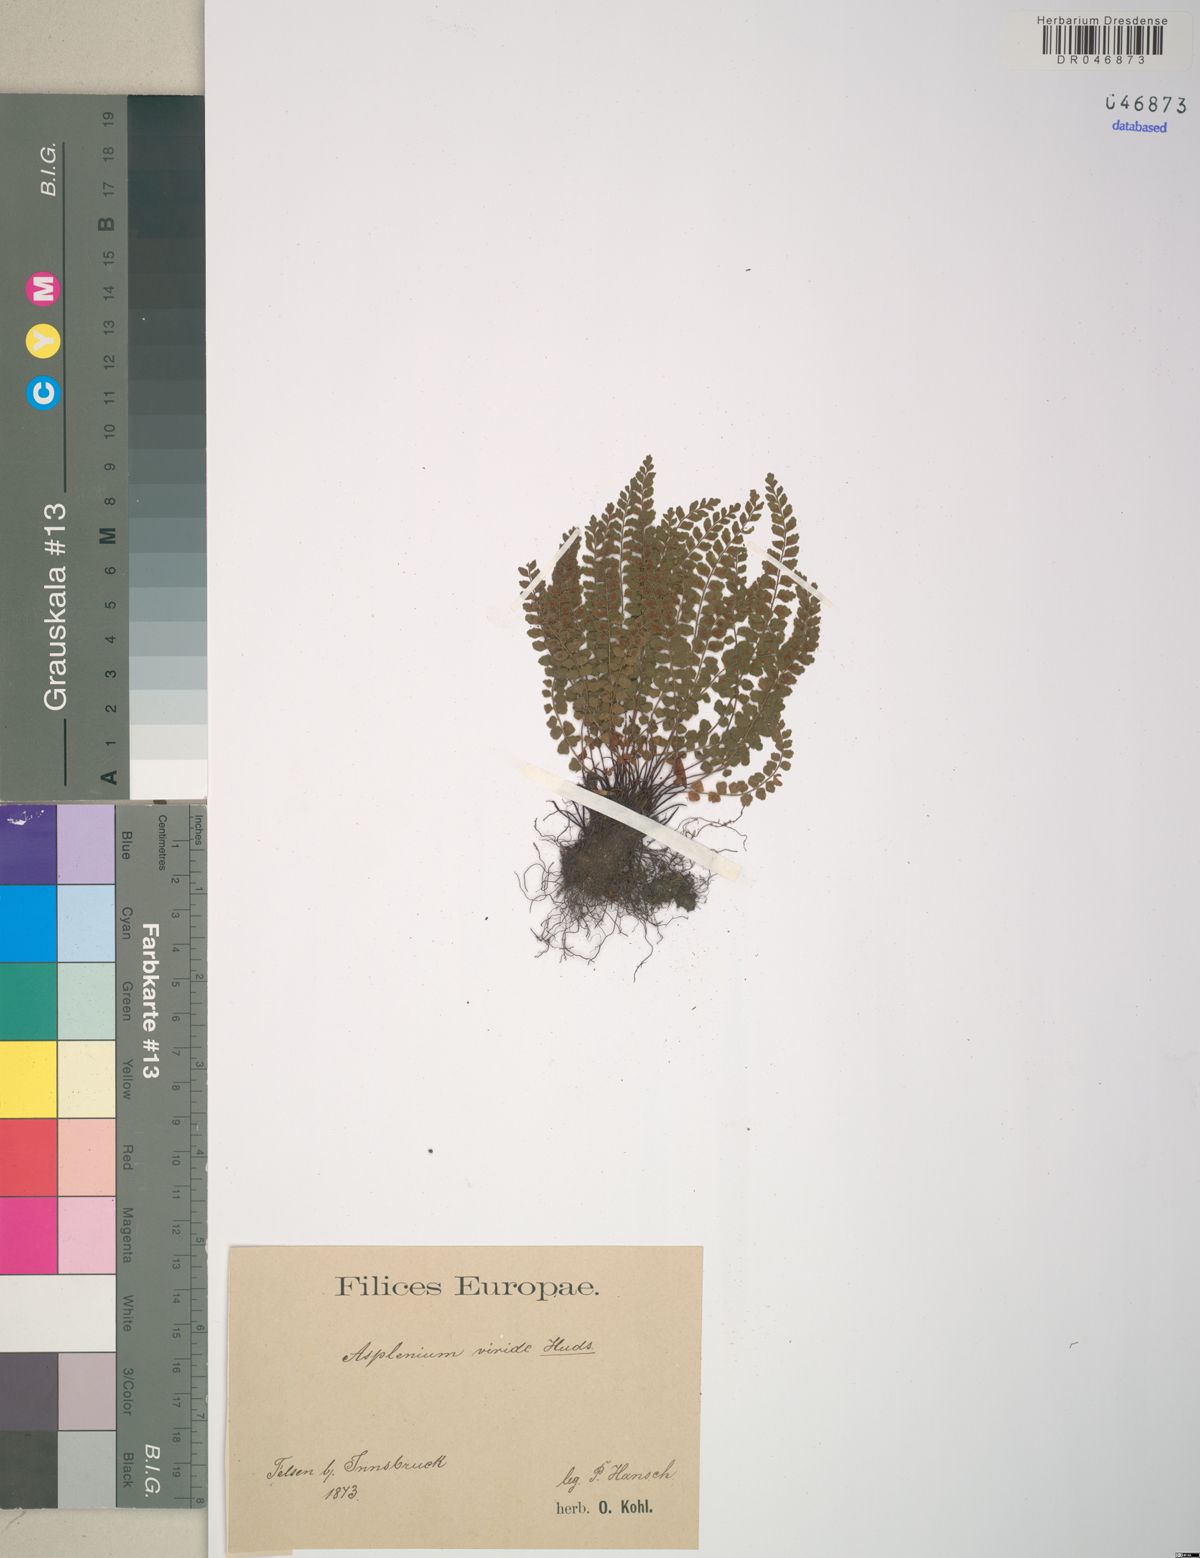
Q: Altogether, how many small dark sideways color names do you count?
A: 9